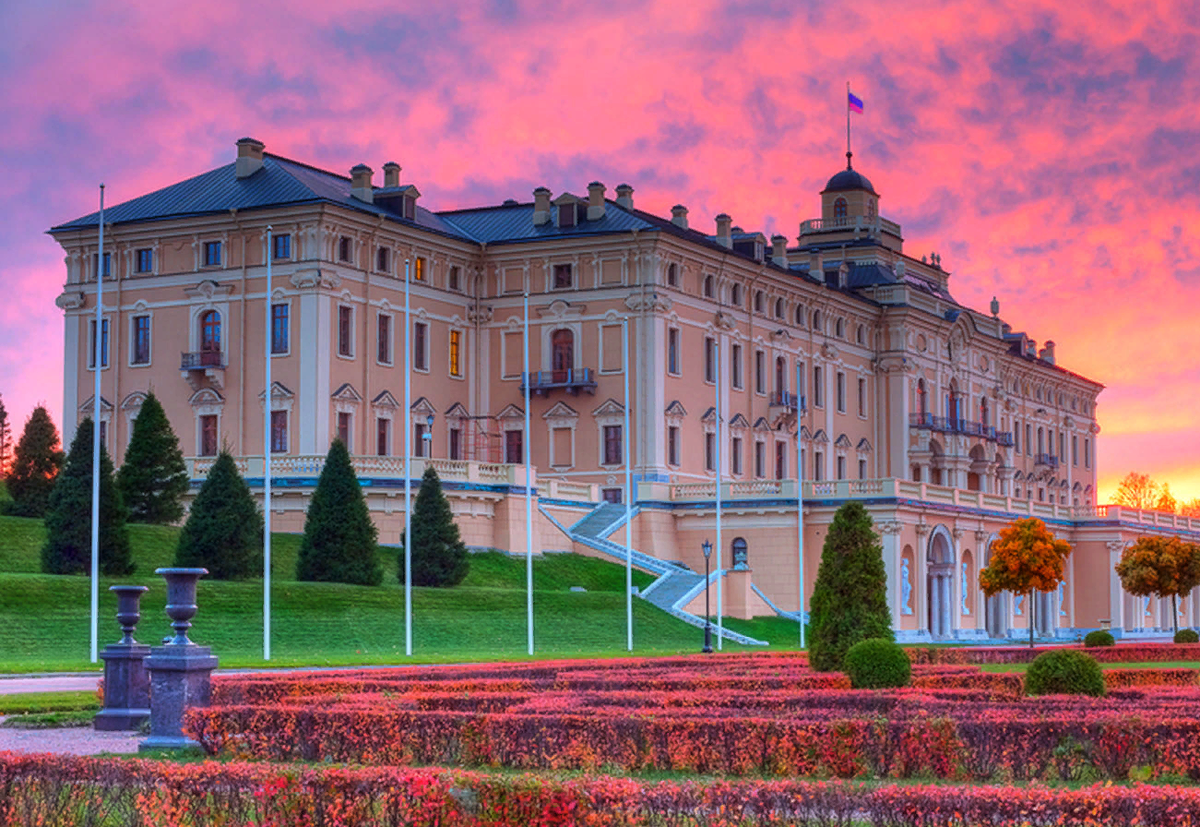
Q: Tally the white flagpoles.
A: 7